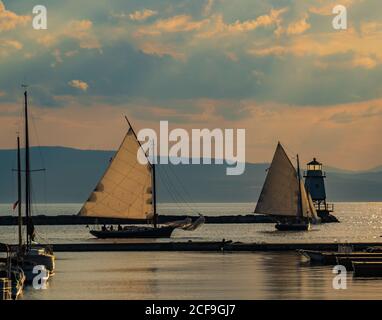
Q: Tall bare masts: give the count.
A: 2